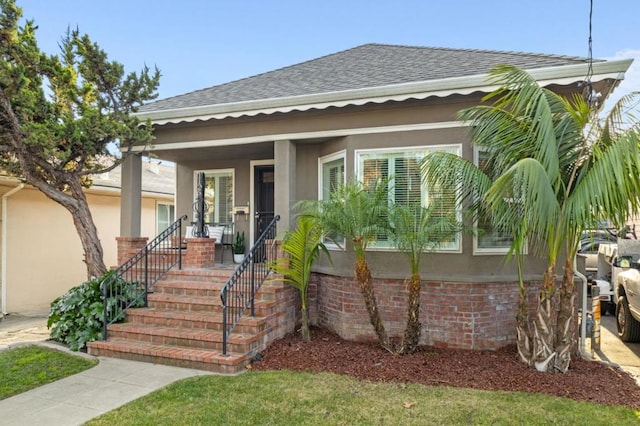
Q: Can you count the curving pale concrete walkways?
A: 1